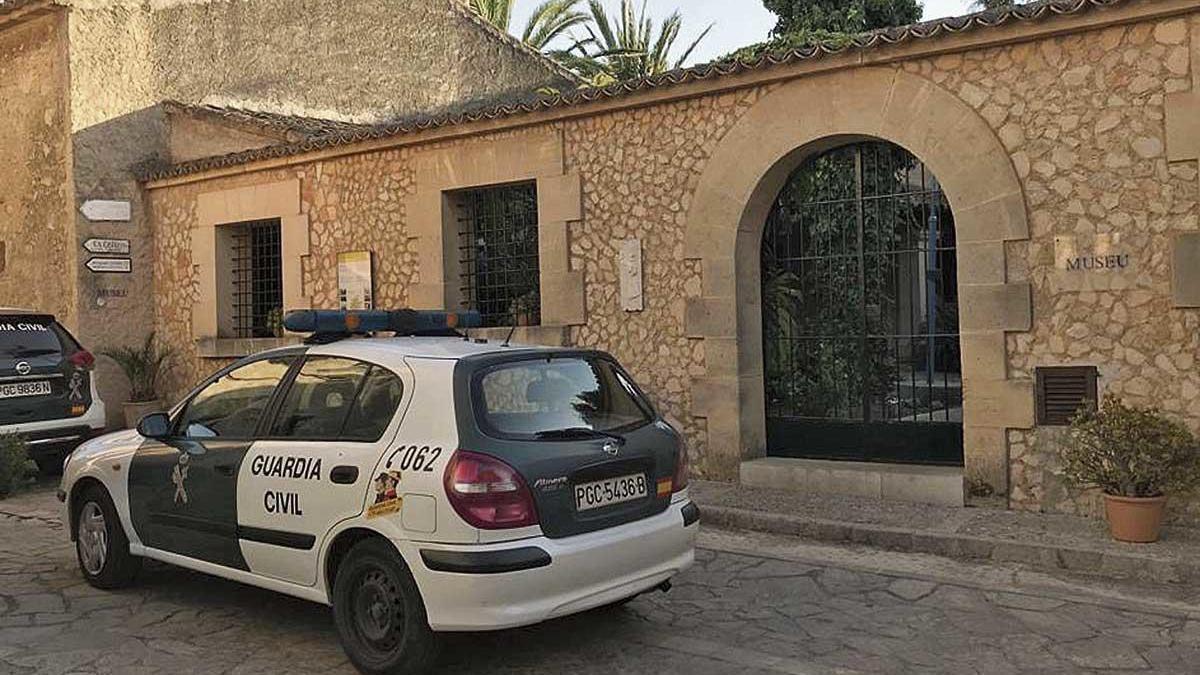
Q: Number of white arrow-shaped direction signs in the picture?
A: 3